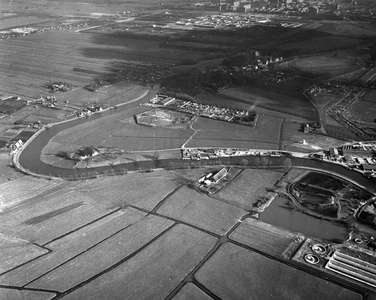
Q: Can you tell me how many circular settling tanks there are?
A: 2